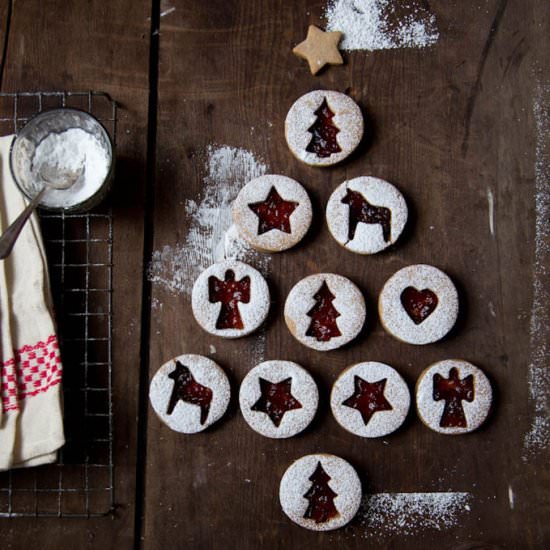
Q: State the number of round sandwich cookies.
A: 11